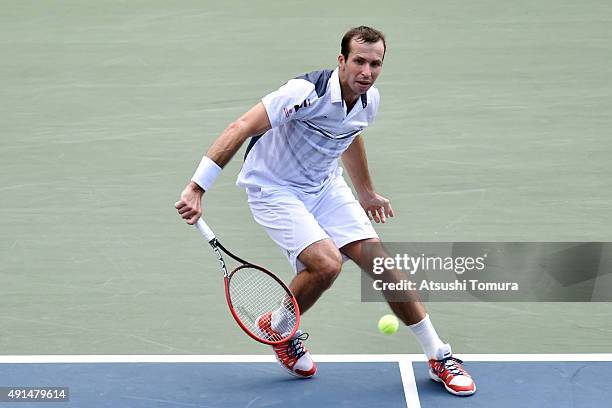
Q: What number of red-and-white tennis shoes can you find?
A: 2